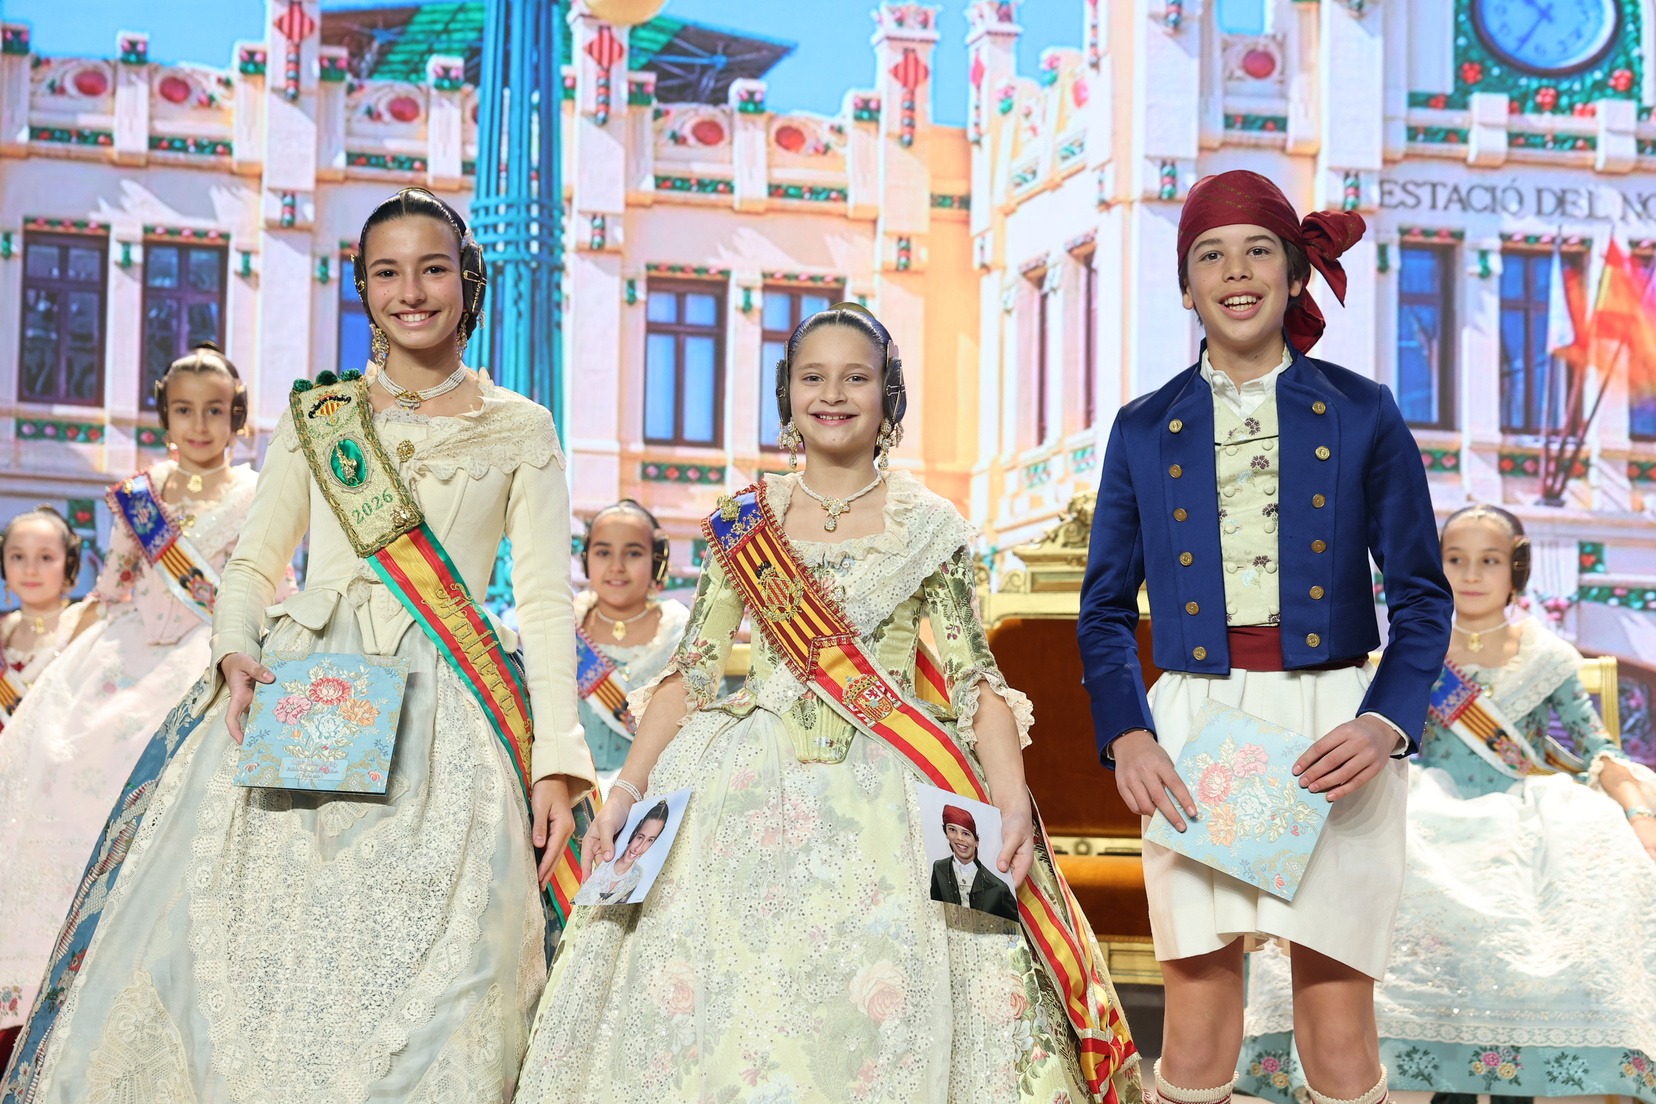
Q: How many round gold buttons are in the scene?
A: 12